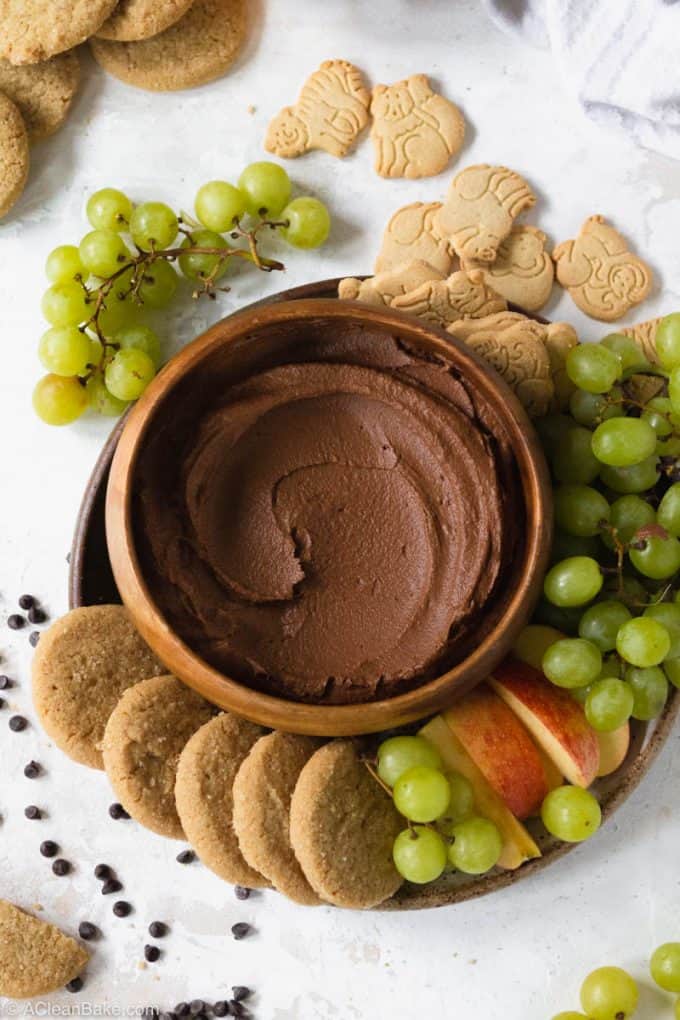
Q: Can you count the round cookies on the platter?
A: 5